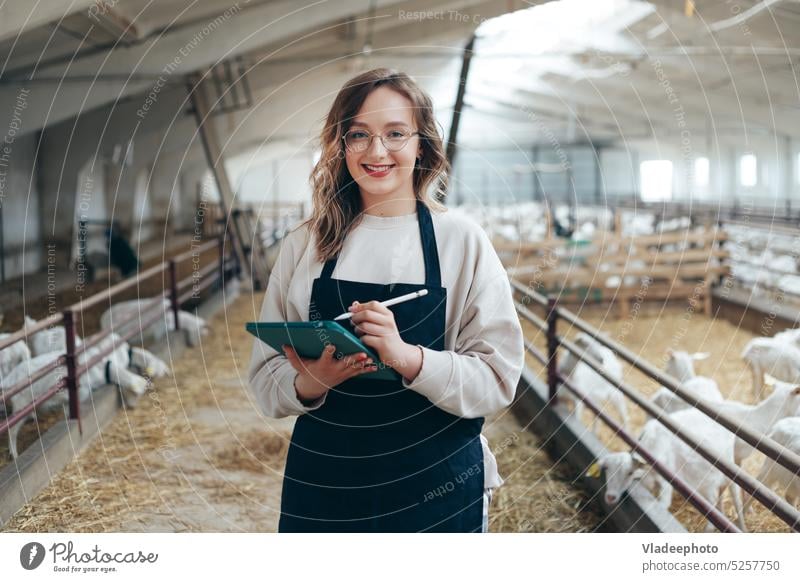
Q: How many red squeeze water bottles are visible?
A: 0